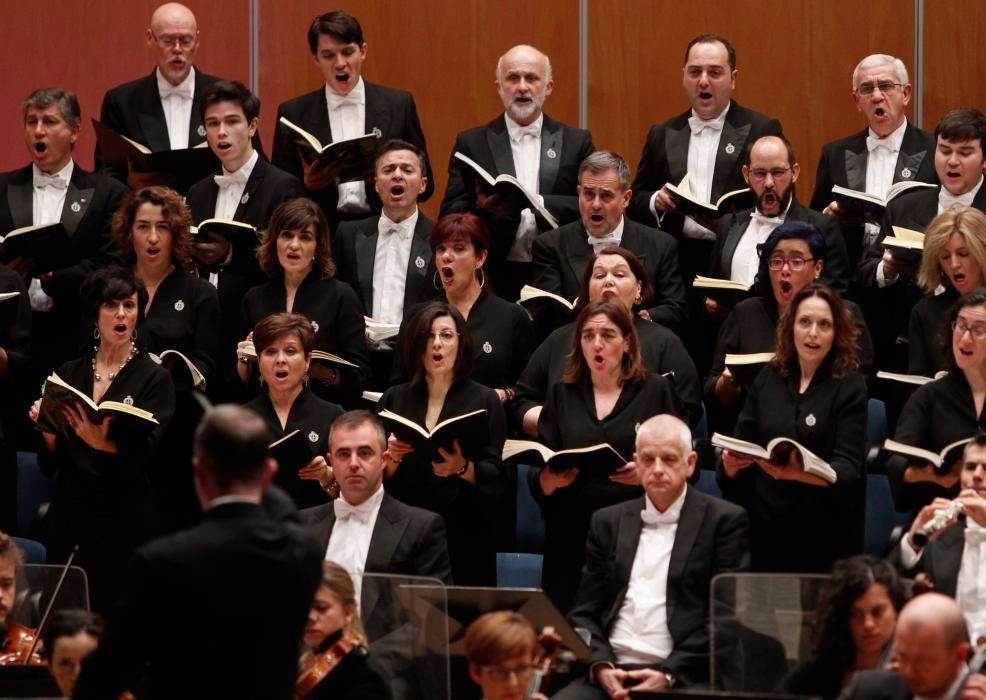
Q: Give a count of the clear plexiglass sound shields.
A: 3